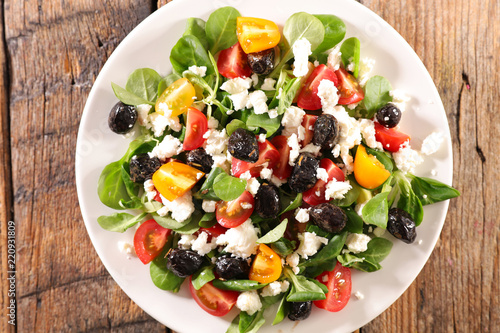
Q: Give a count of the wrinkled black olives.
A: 14